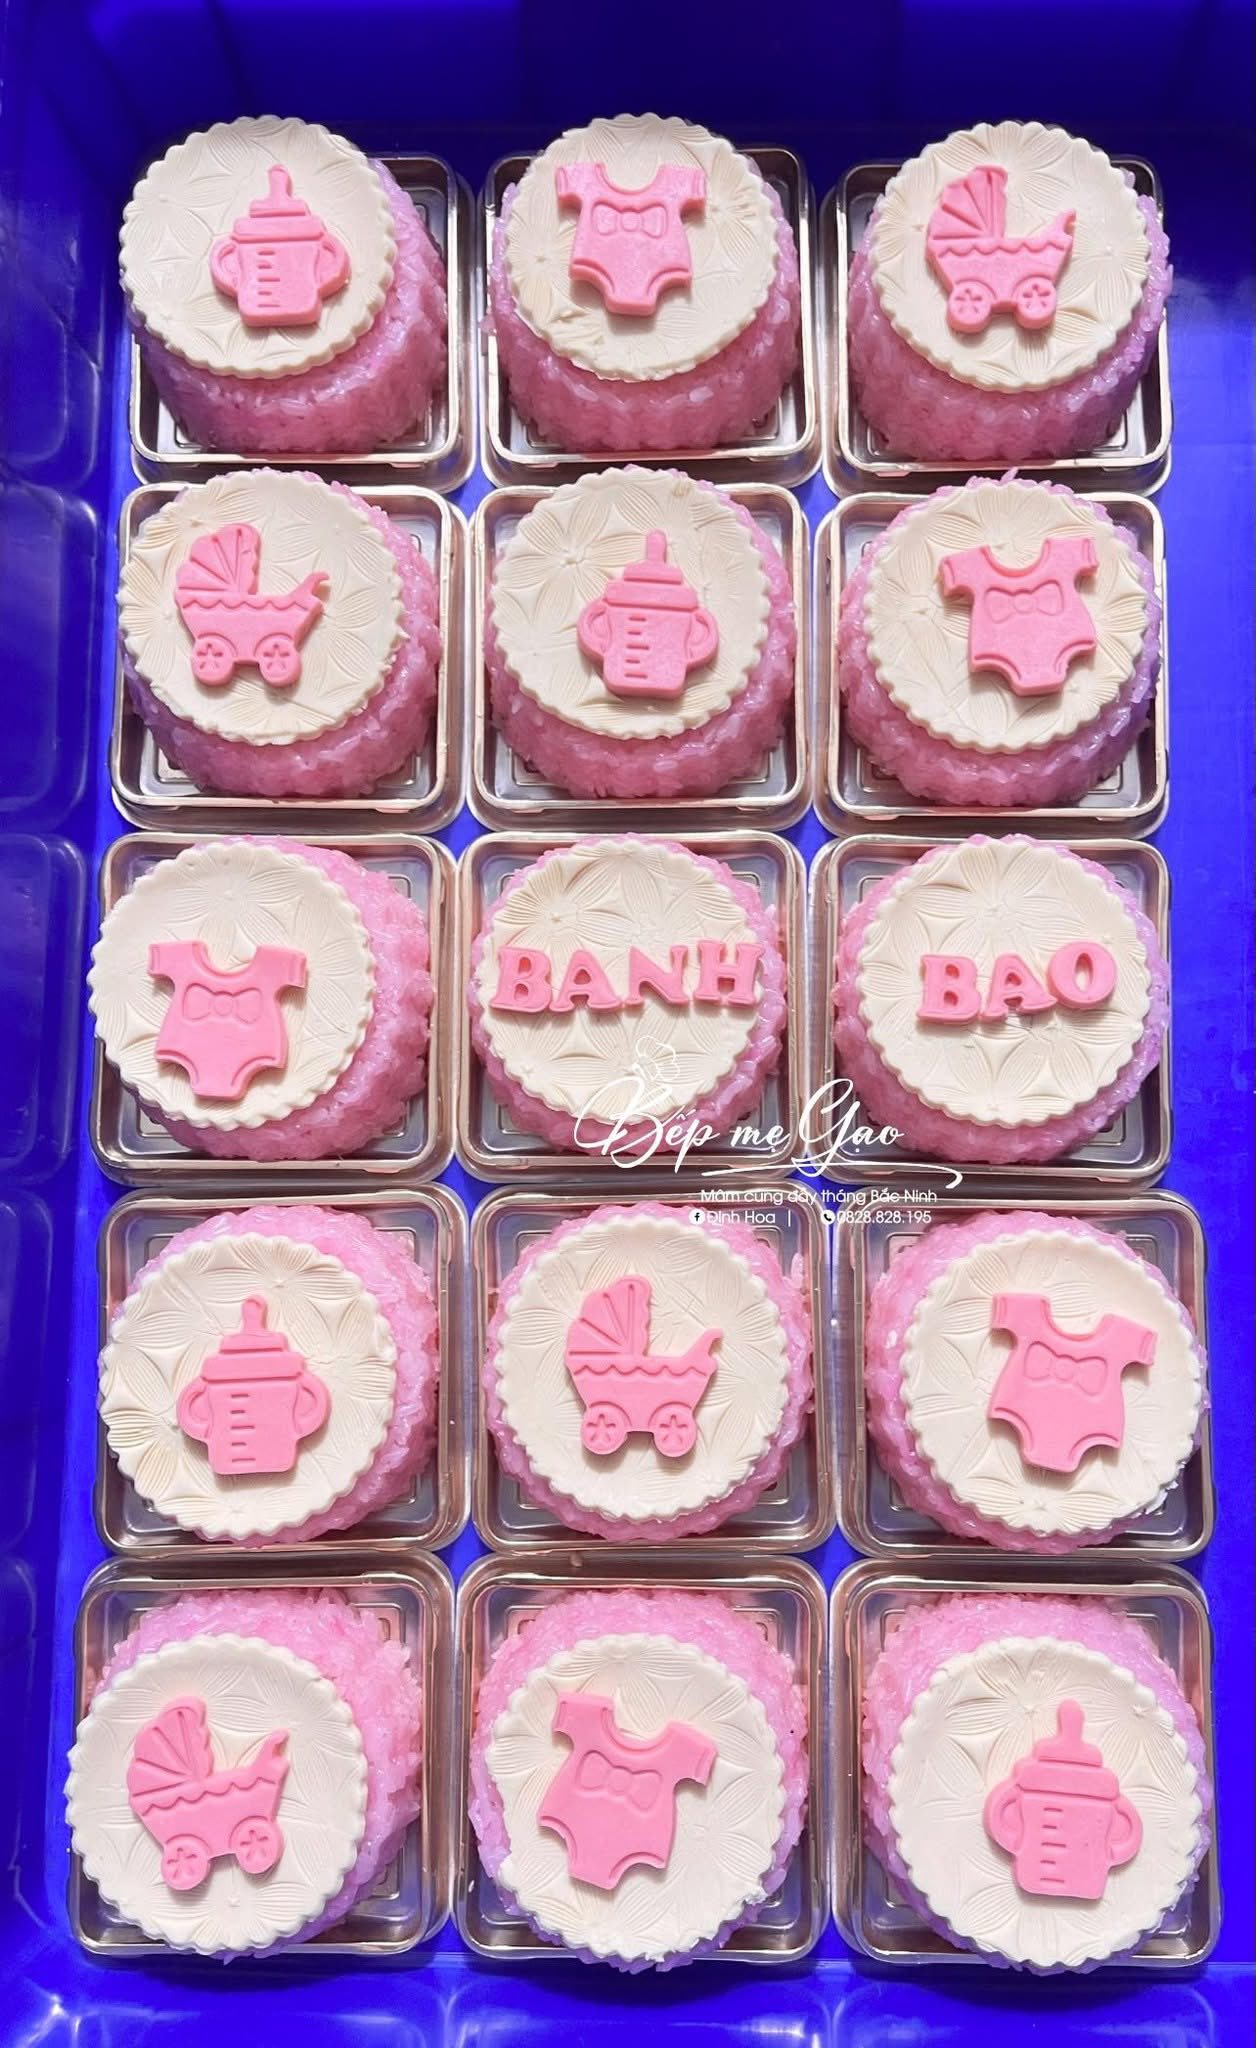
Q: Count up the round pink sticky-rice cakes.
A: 15